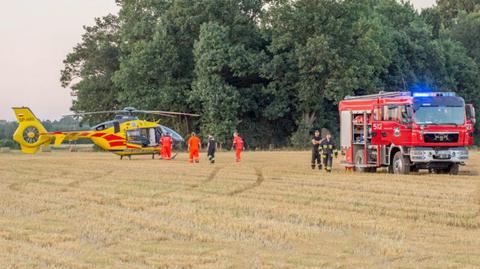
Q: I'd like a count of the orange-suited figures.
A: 3